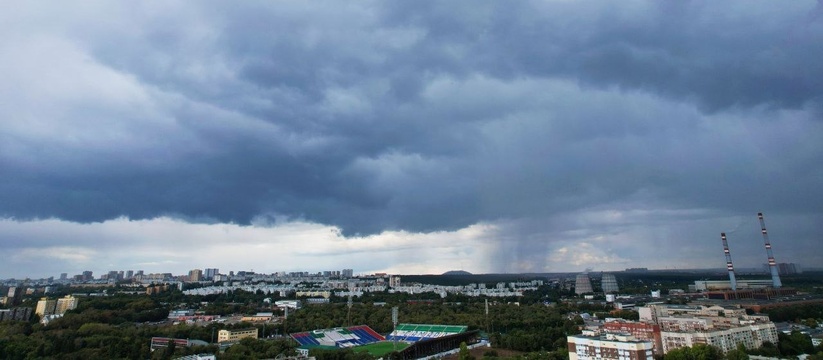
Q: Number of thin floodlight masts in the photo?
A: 4